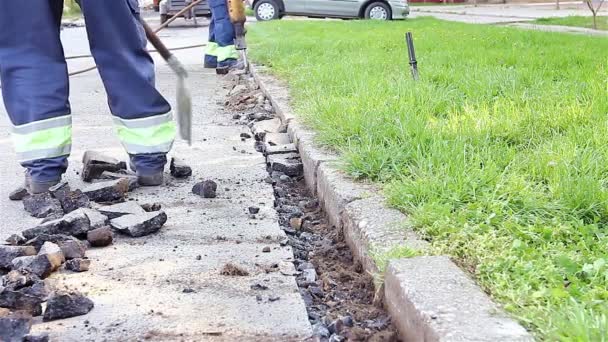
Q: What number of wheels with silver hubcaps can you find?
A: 2